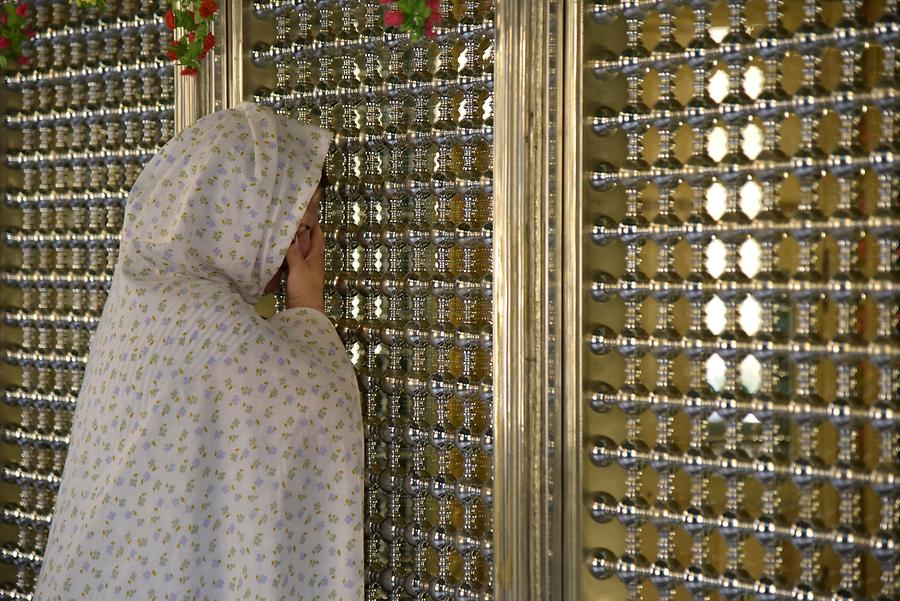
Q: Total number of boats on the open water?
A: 0